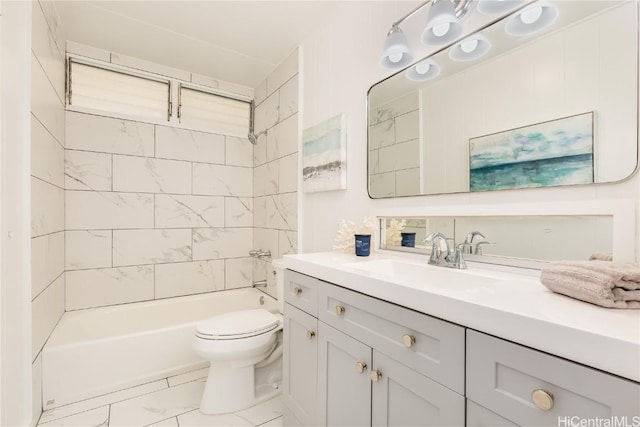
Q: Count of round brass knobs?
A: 7